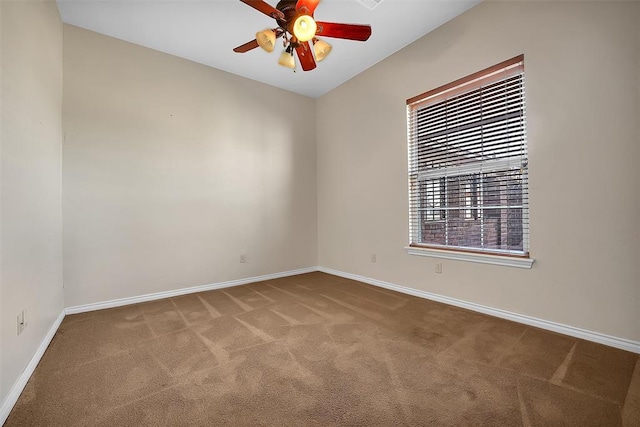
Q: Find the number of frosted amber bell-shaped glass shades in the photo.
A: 4